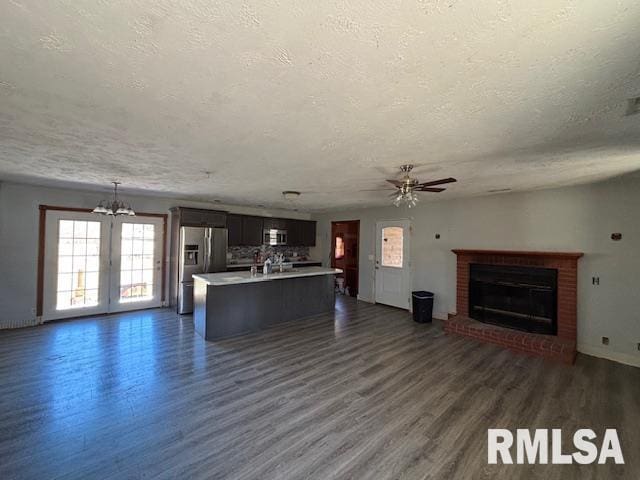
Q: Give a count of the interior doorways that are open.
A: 1